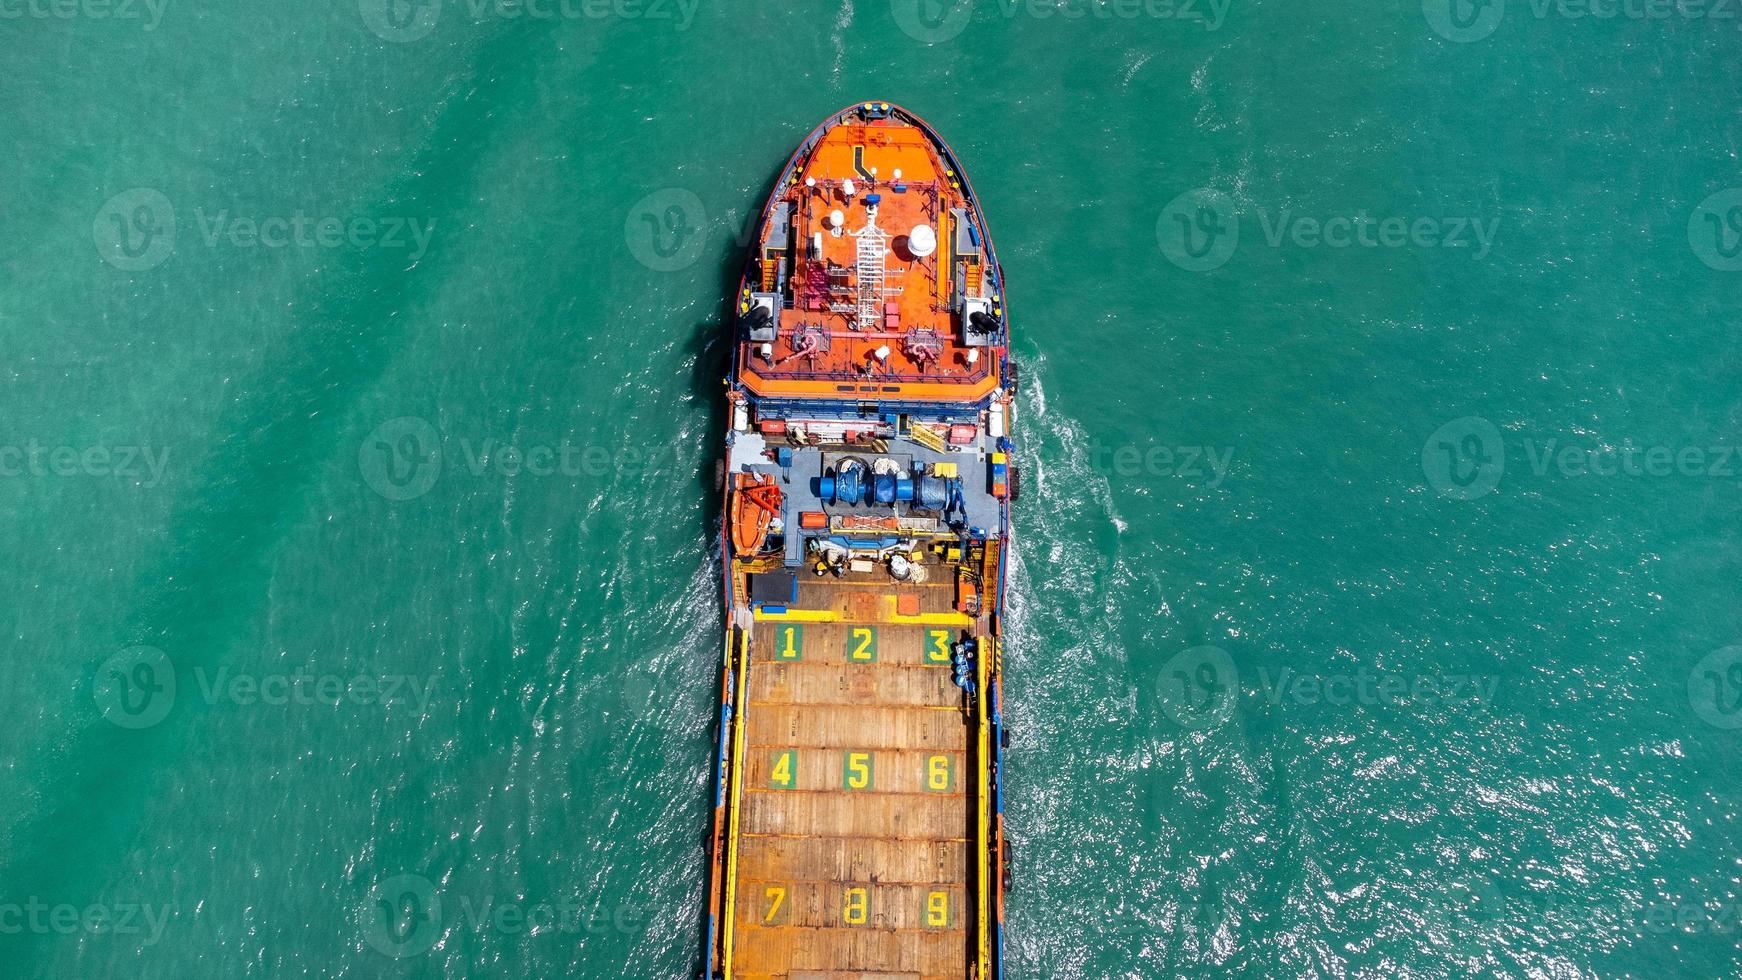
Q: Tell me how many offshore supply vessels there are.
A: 1